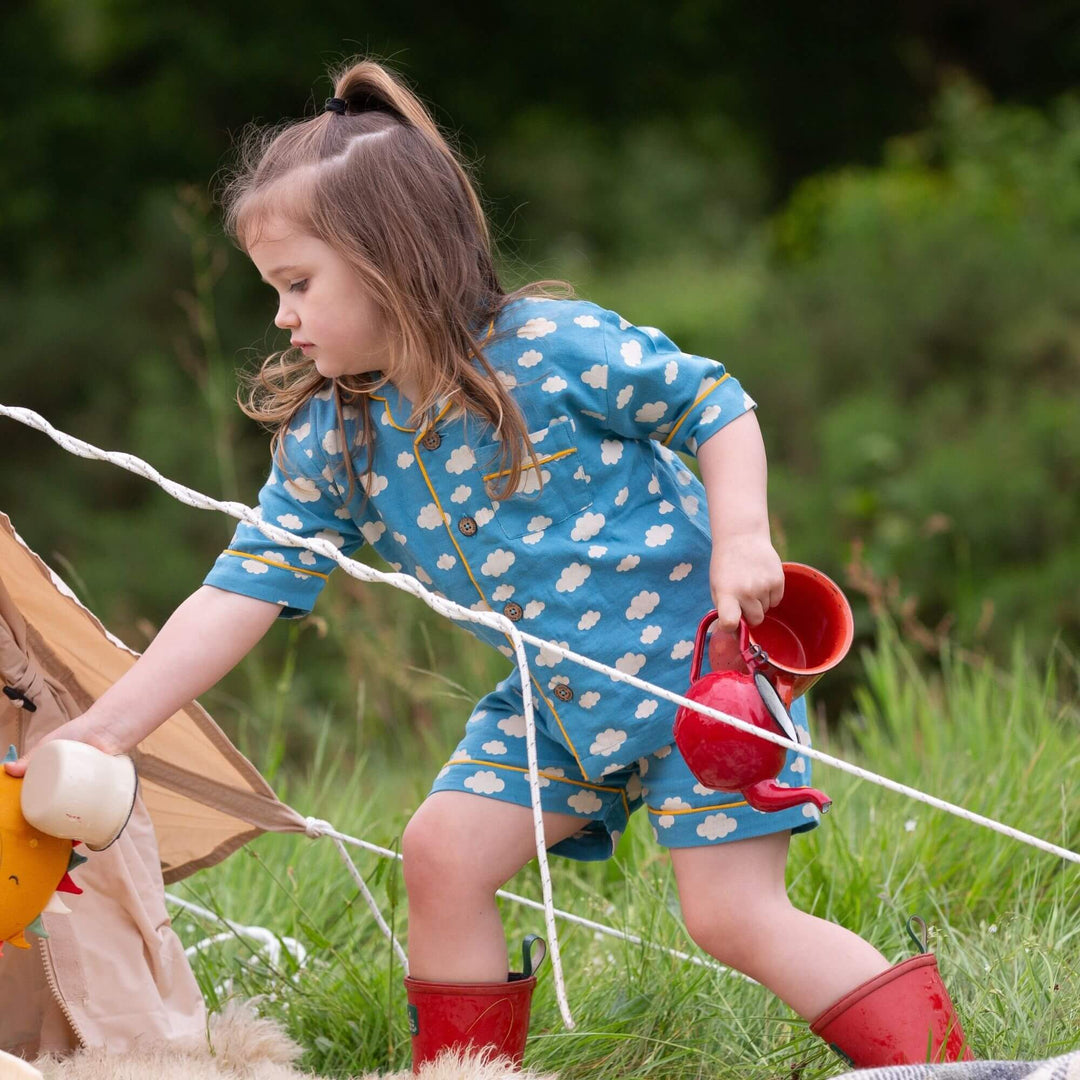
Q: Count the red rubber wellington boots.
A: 2